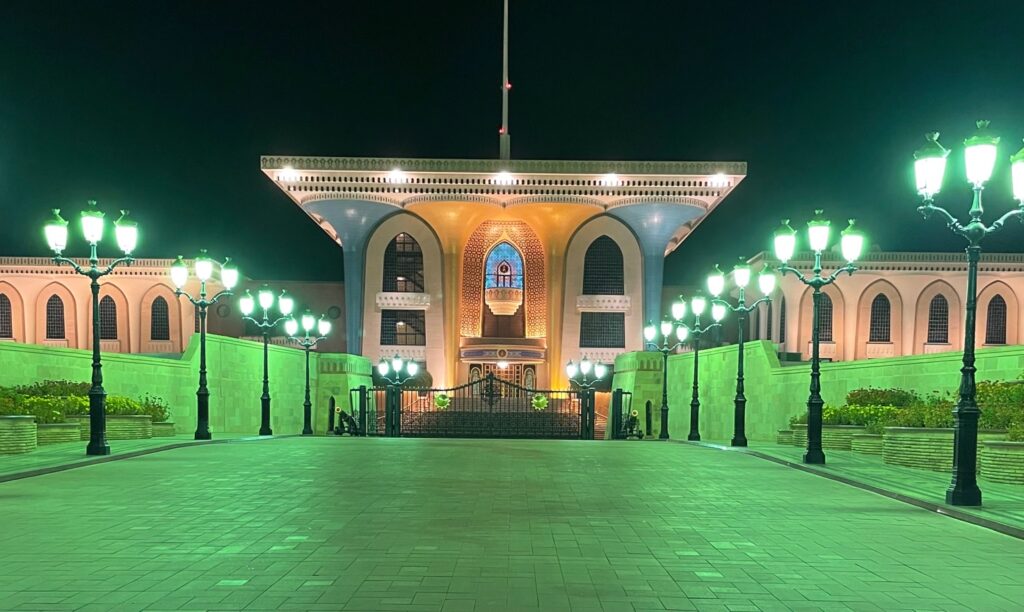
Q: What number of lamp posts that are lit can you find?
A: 11